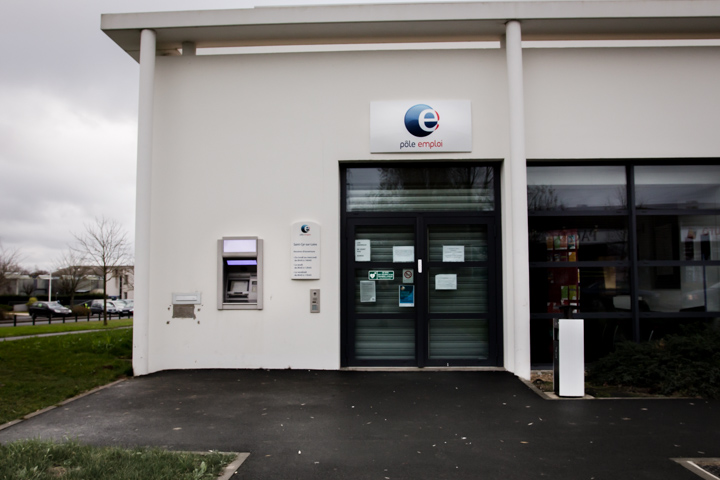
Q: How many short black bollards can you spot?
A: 10